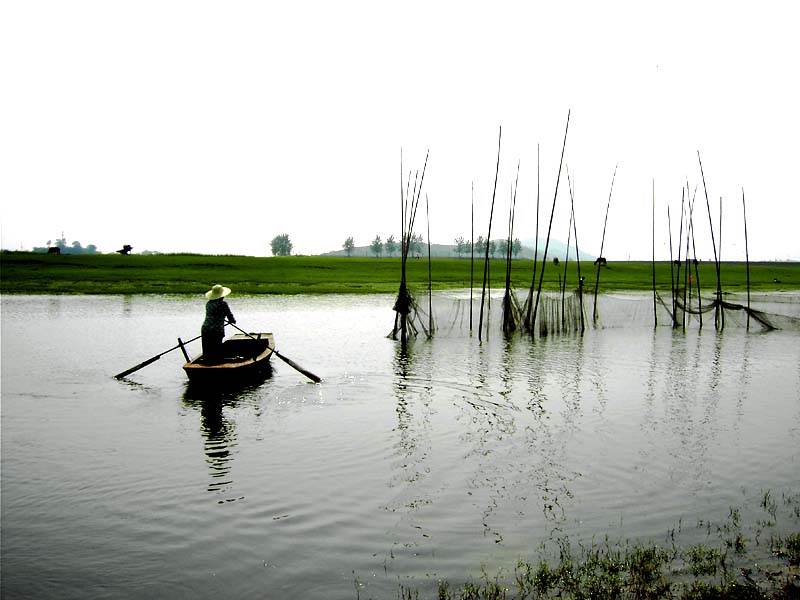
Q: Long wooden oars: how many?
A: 2